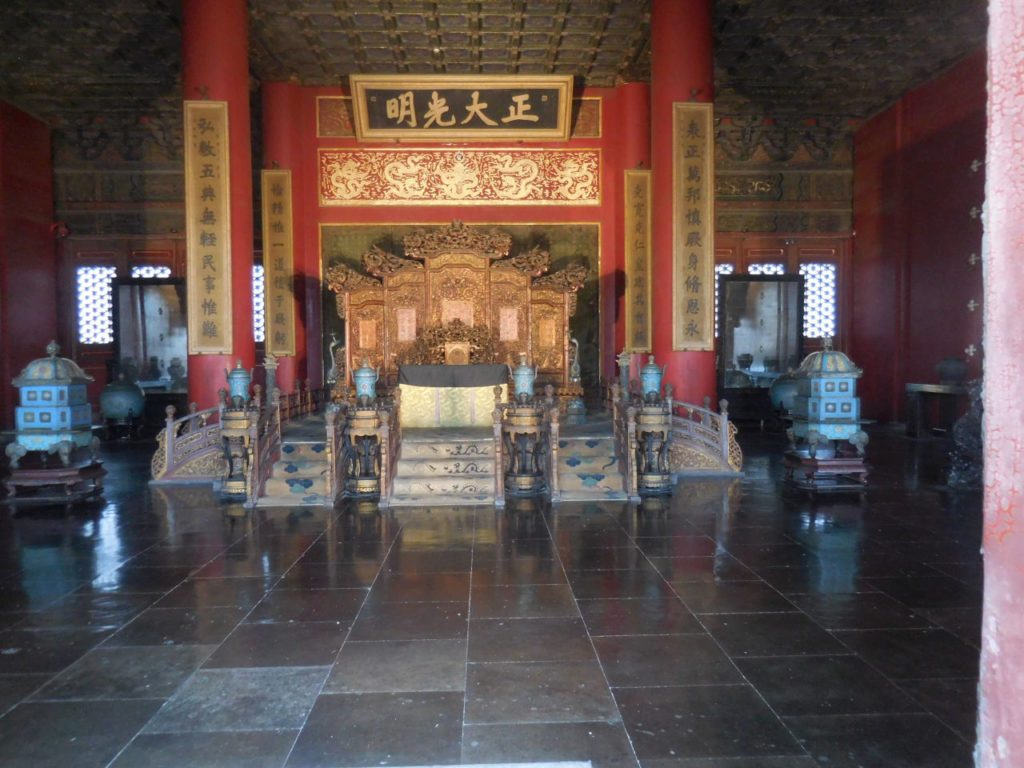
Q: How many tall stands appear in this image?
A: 4